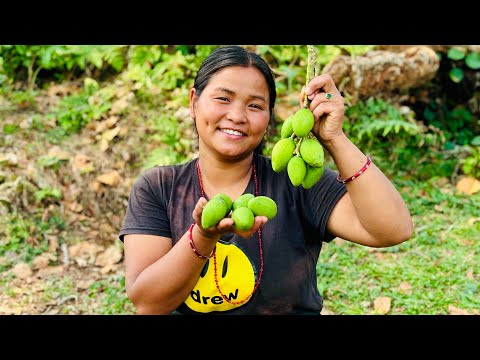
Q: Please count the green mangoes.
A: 11